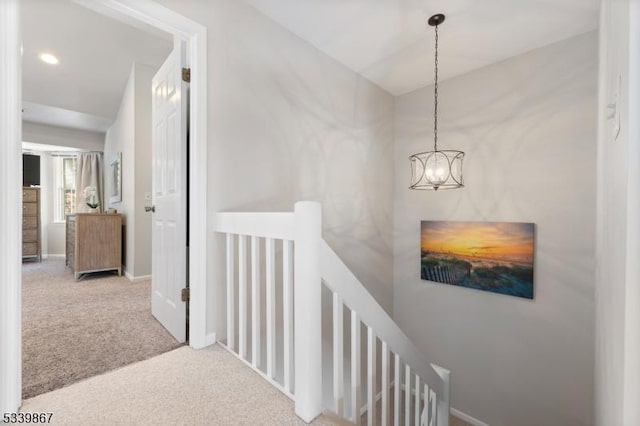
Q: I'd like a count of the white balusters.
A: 14